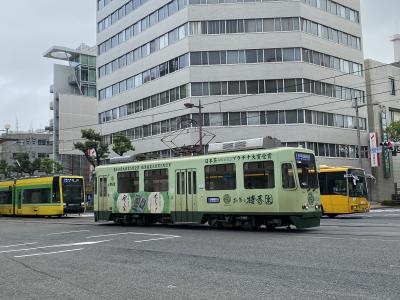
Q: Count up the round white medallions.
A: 2